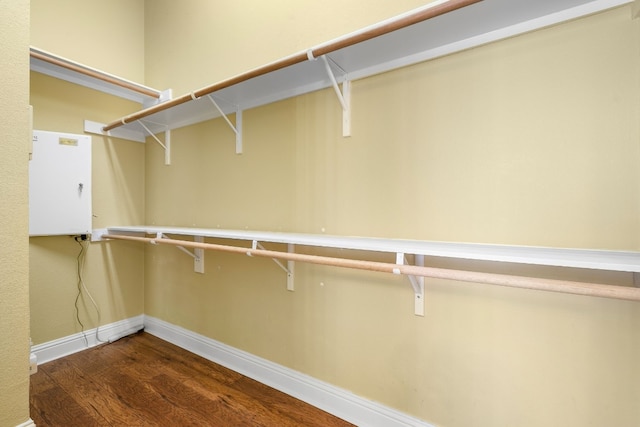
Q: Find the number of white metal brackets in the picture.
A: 6